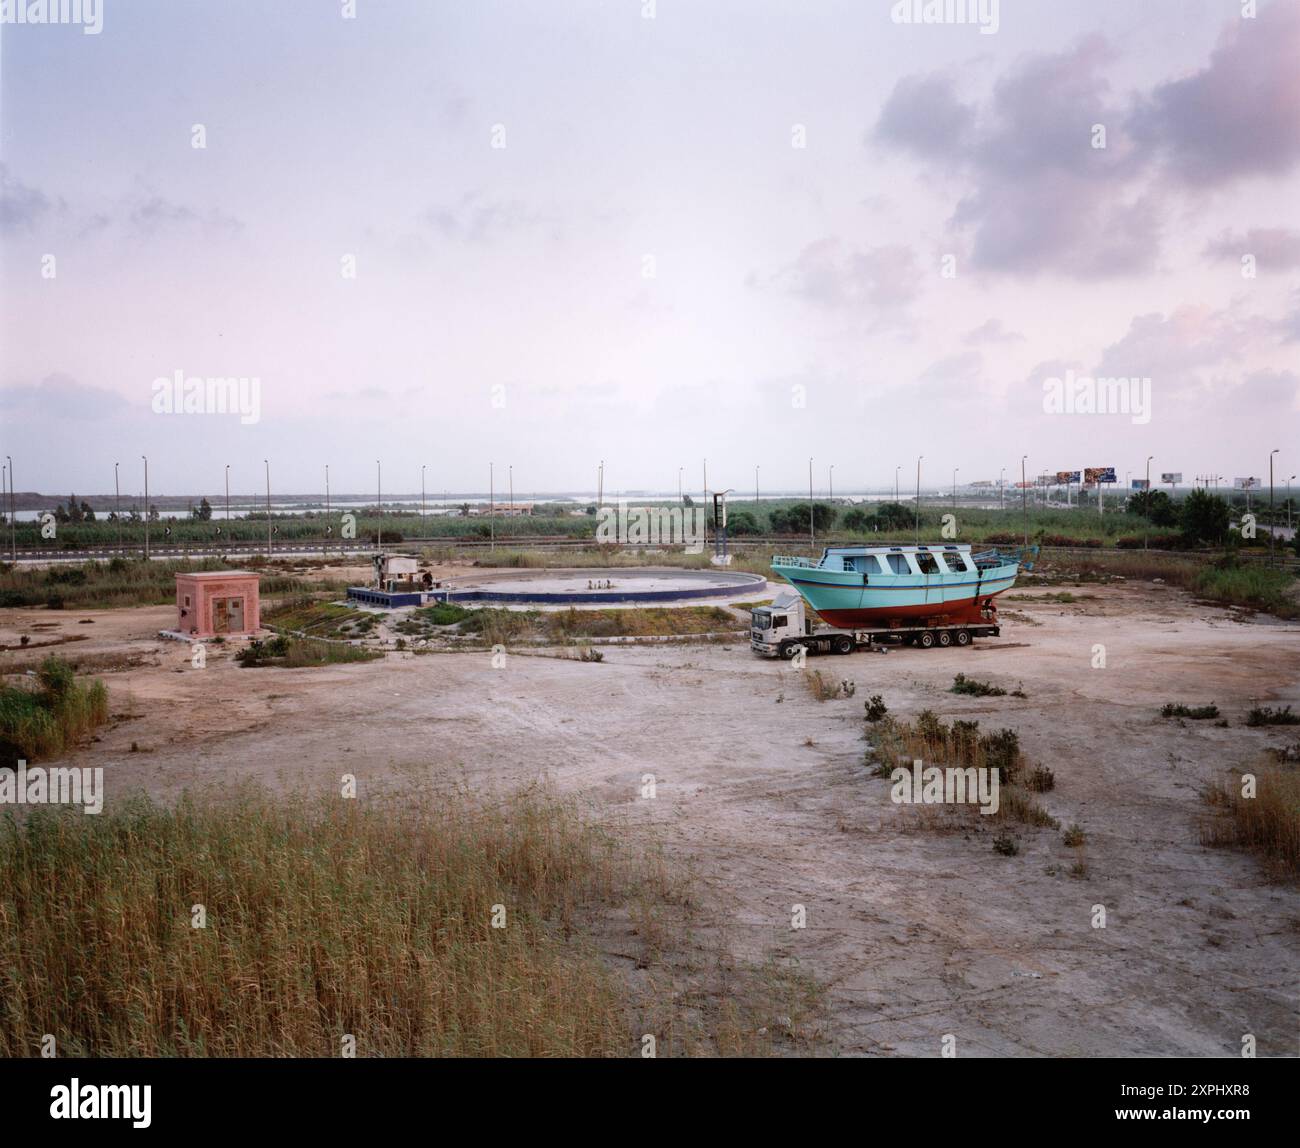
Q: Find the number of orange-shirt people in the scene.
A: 0